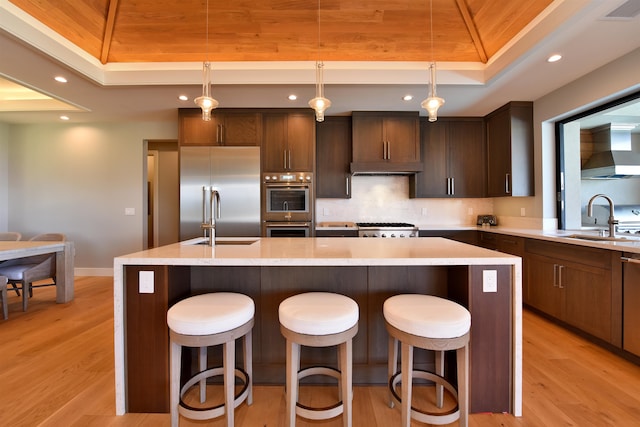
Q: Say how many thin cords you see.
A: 3